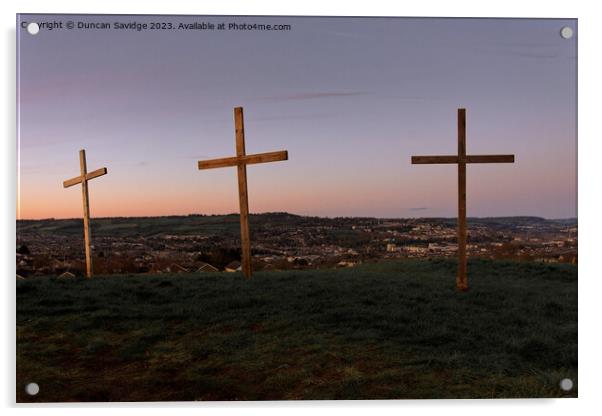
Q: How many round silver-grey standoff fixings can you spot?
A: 4